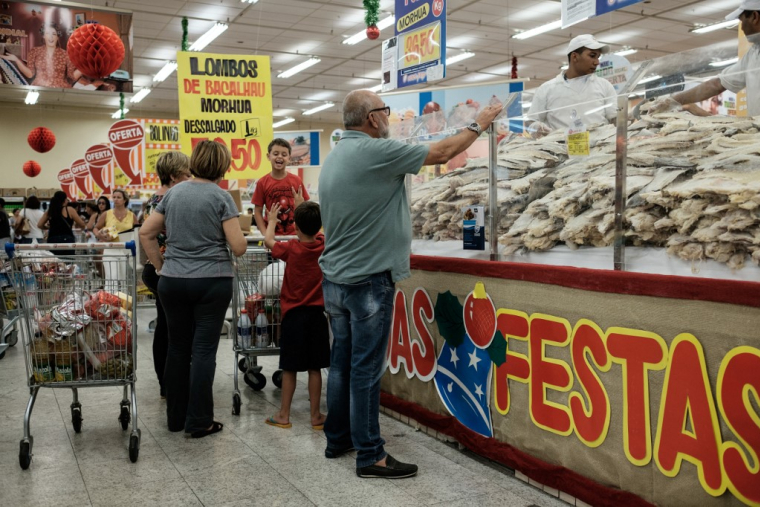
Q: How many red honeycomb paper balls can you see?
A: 3